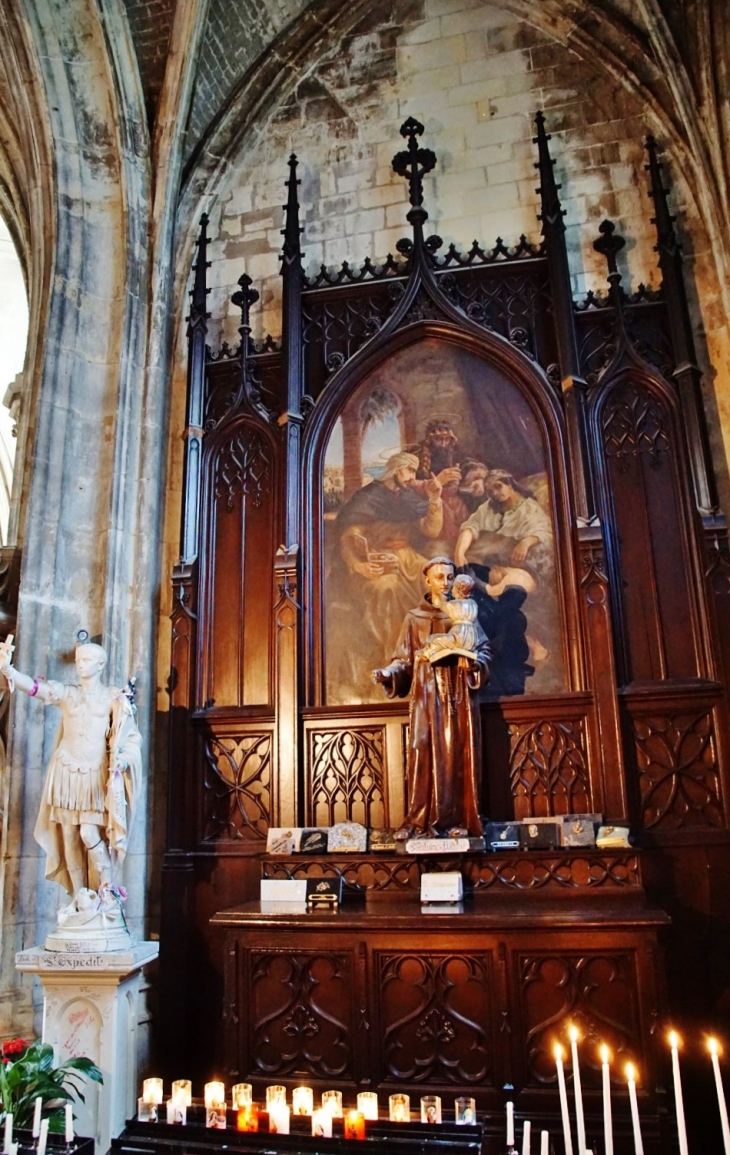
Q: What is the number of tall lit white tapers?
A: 6